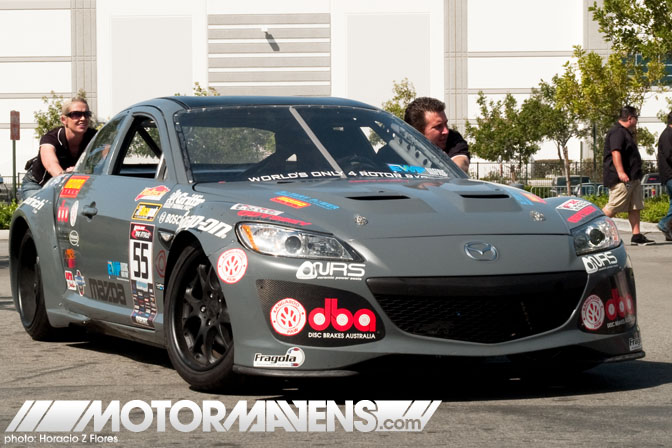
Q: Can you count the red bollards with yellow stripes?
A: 0